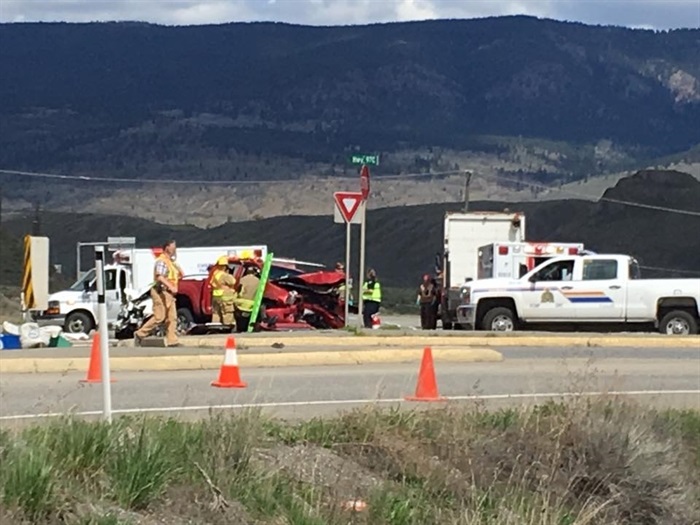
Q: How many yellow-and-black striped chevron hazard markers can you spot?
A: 1